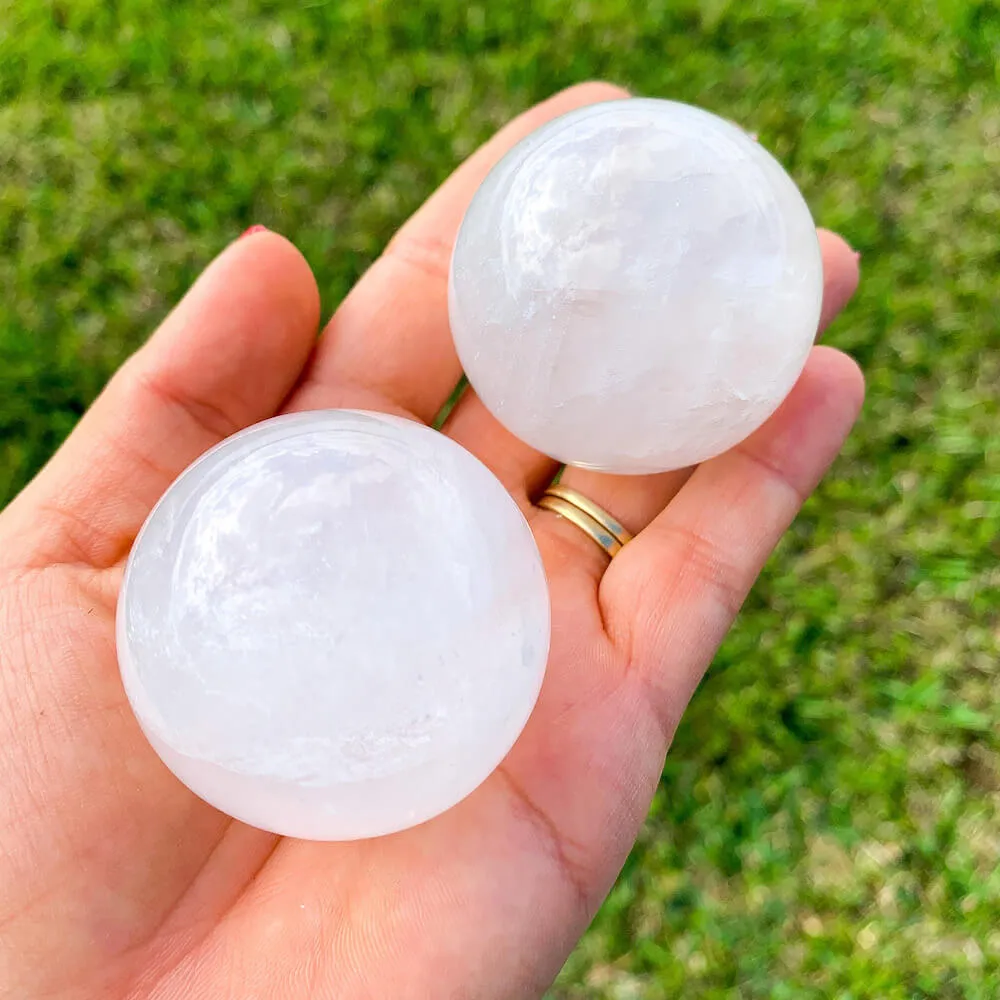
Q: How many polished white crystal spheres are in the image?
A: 2